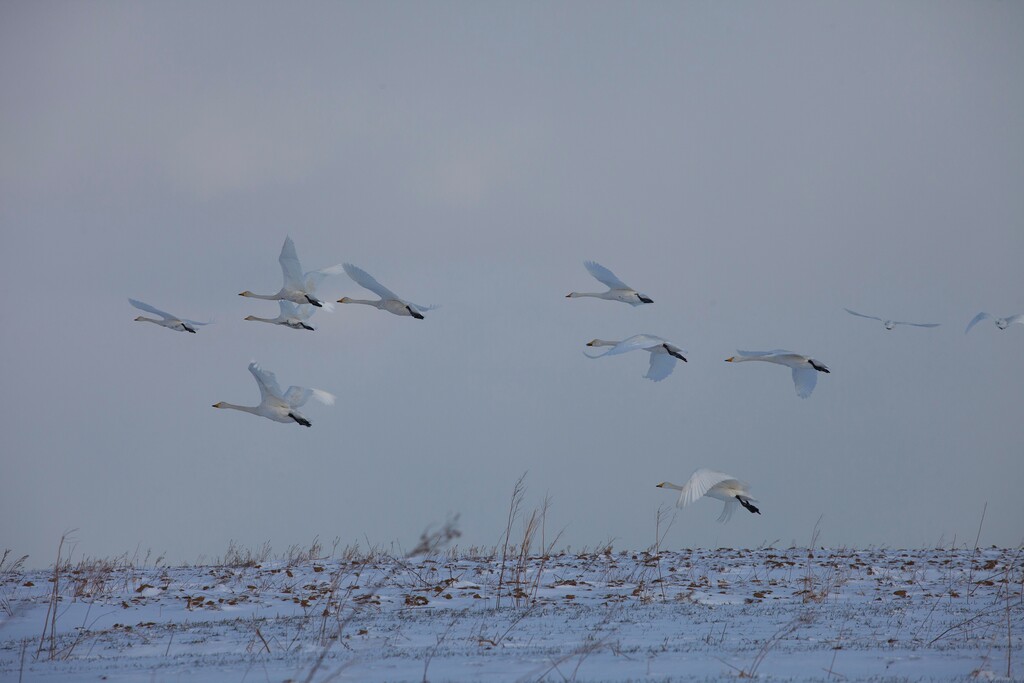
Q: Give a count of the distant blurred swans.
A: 2